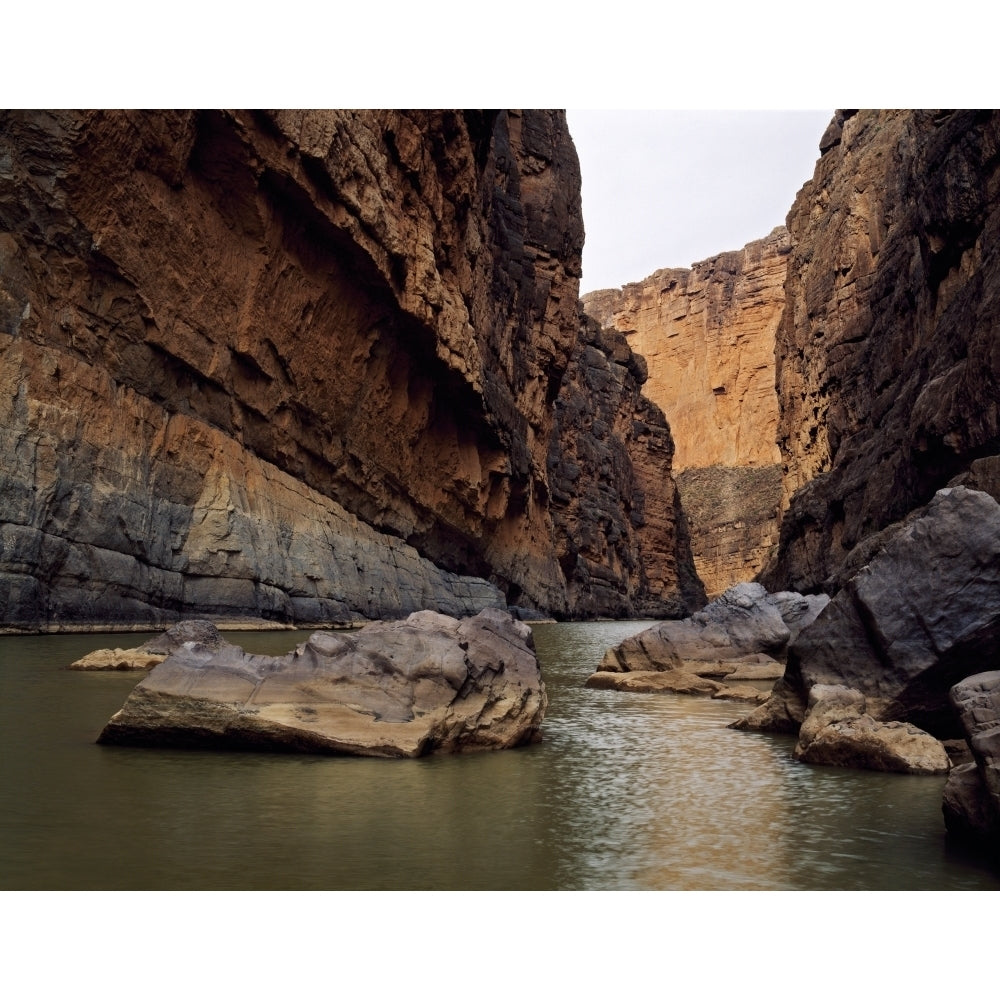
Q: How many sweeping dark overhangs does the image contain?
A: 1